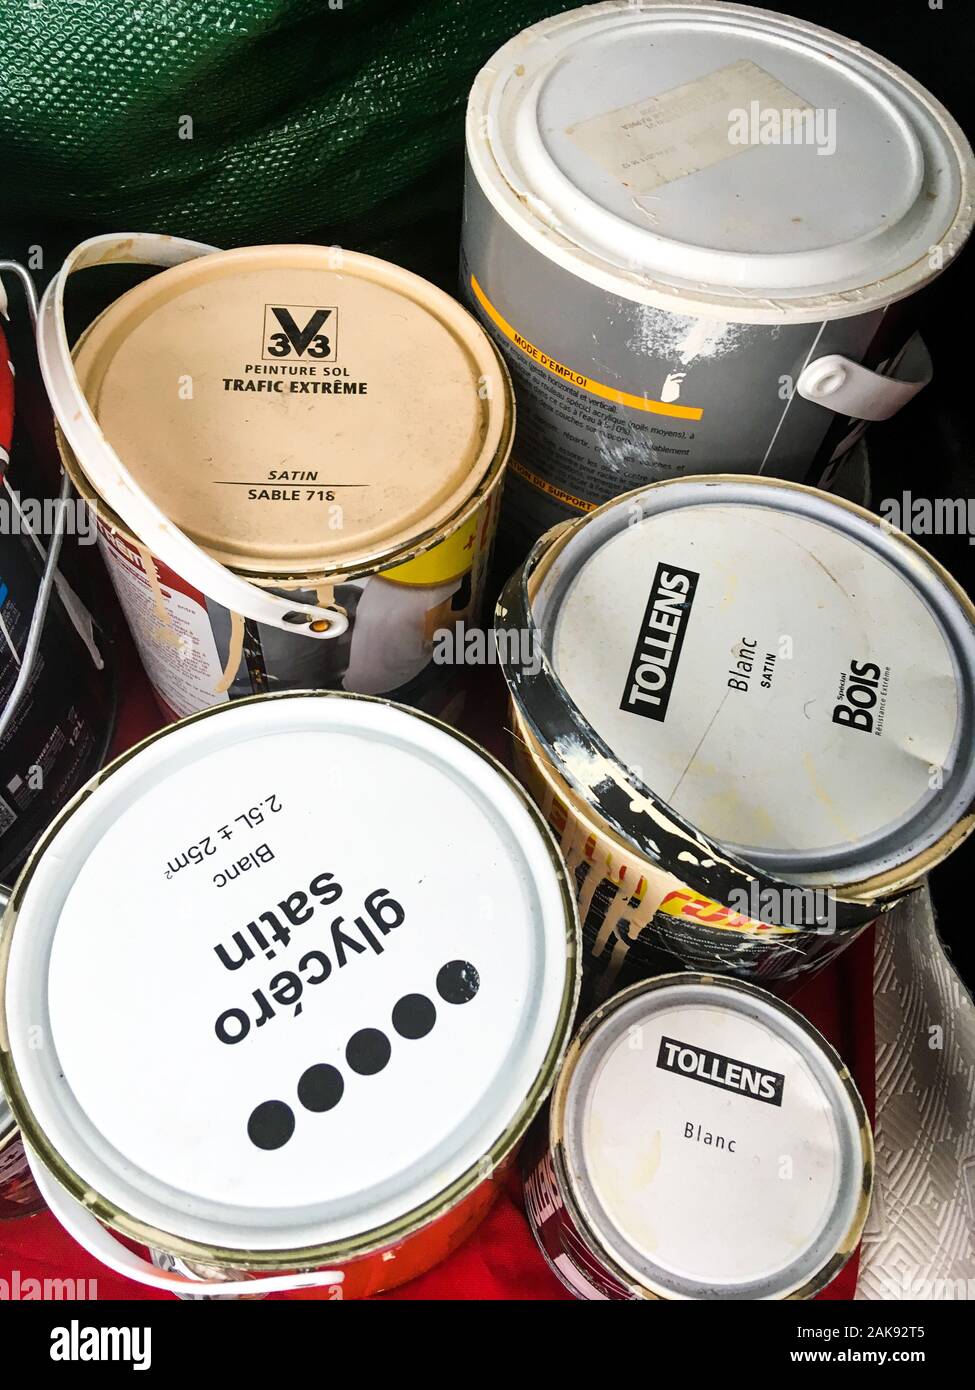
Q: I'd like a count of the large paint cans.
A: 4